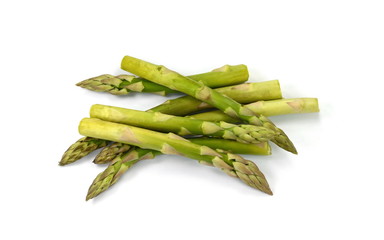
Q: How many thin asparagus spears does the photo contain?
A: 7